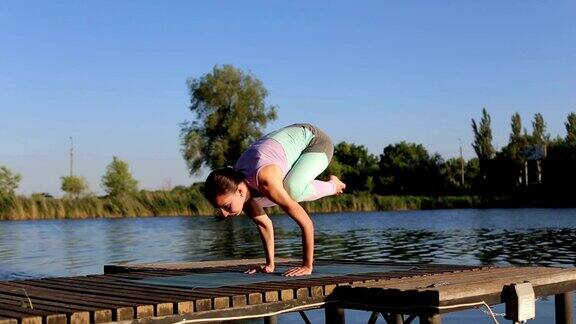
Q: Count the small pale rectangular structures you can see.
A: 1